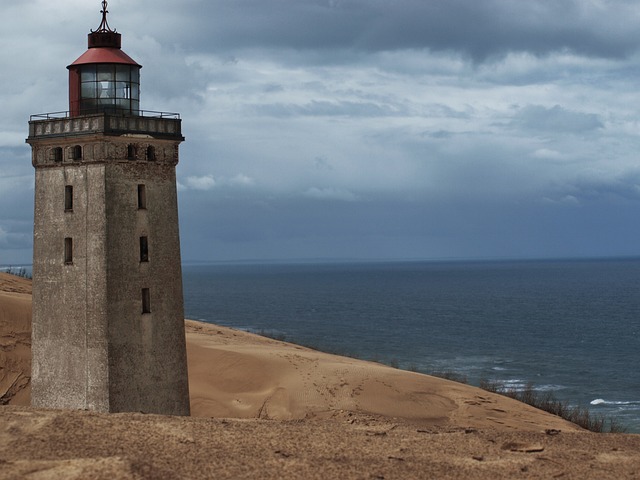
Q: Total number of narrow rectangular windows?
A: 5